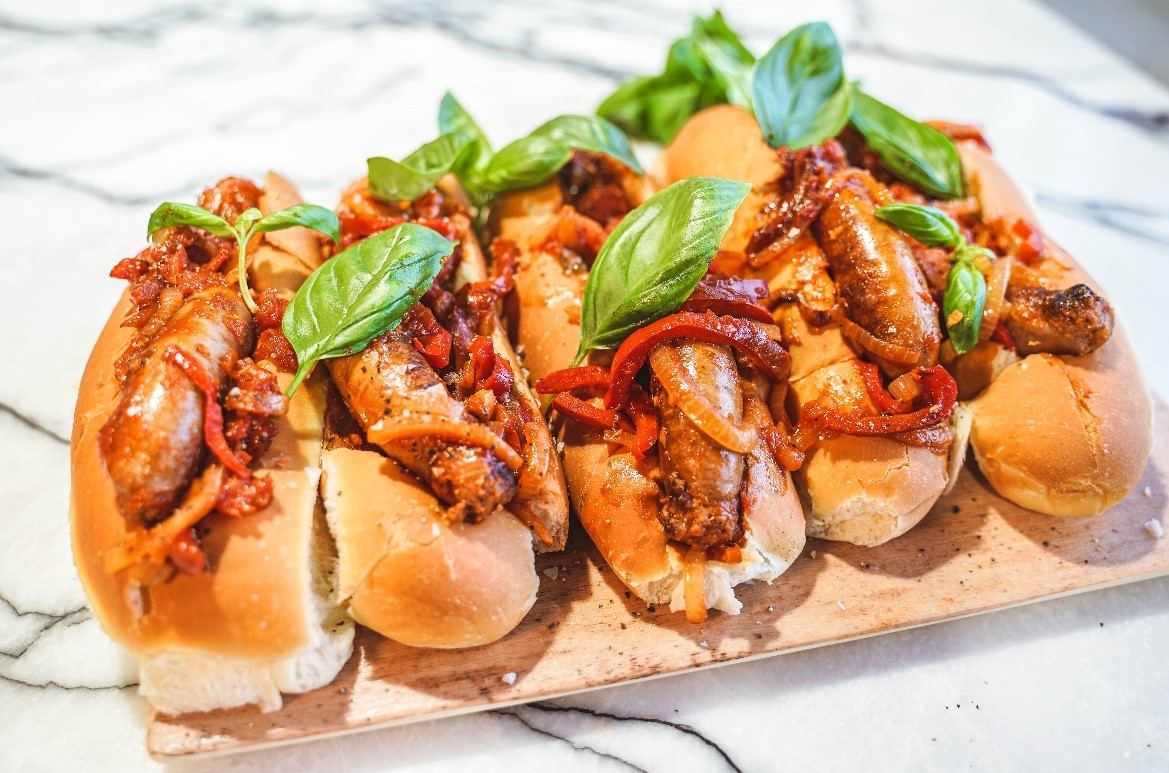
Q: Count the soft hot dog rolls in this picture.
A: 5